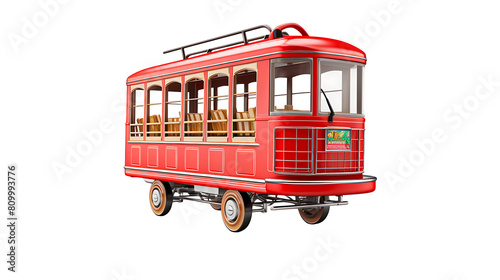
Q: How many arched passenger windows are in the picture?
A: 6